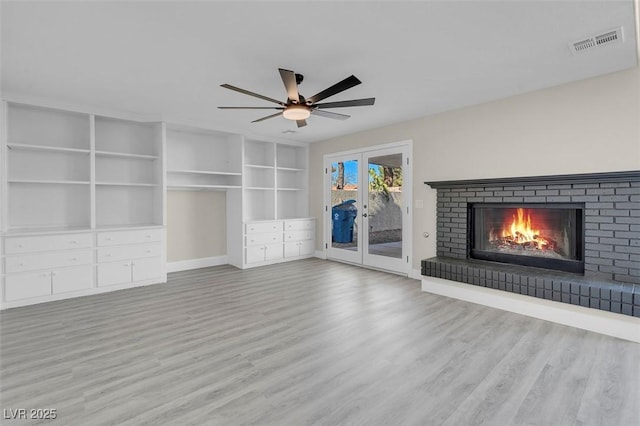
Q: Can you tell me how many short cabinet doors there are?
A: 8